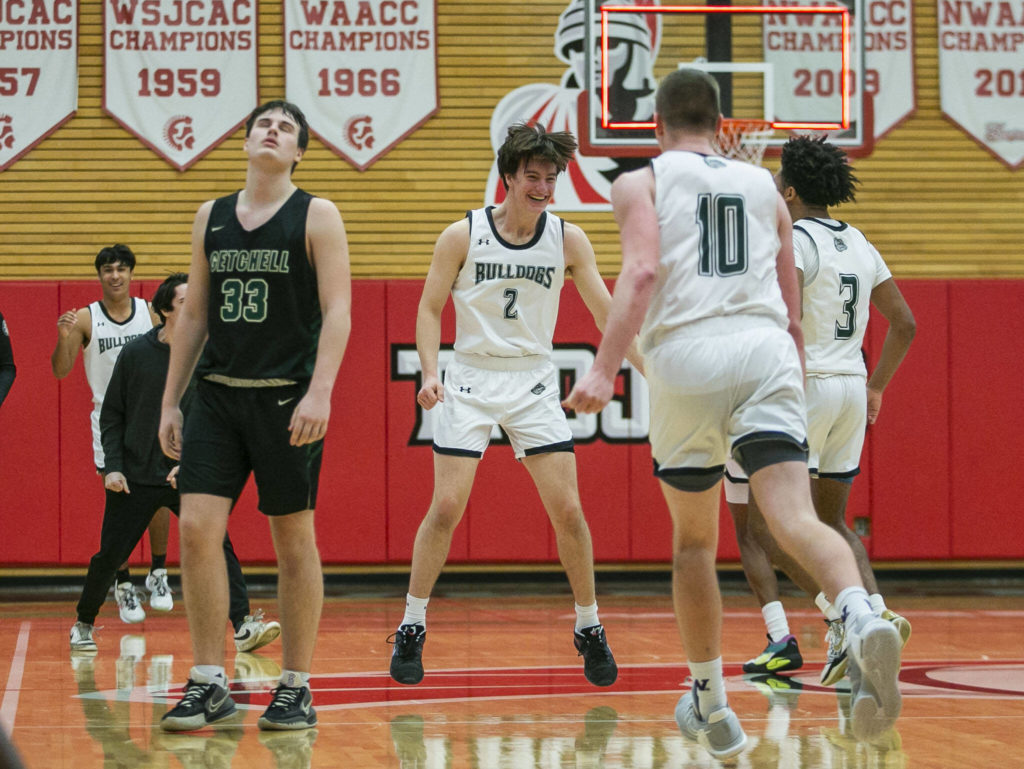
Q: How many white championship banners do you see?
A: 5